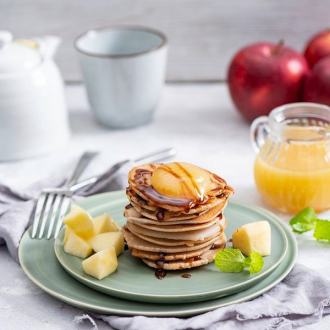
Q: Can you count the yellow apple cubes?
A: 6